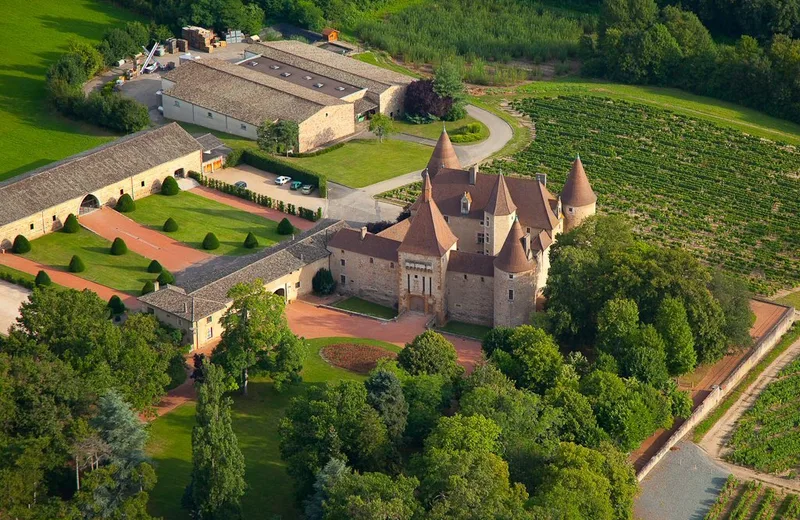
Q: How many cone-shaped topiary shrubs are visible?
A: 15